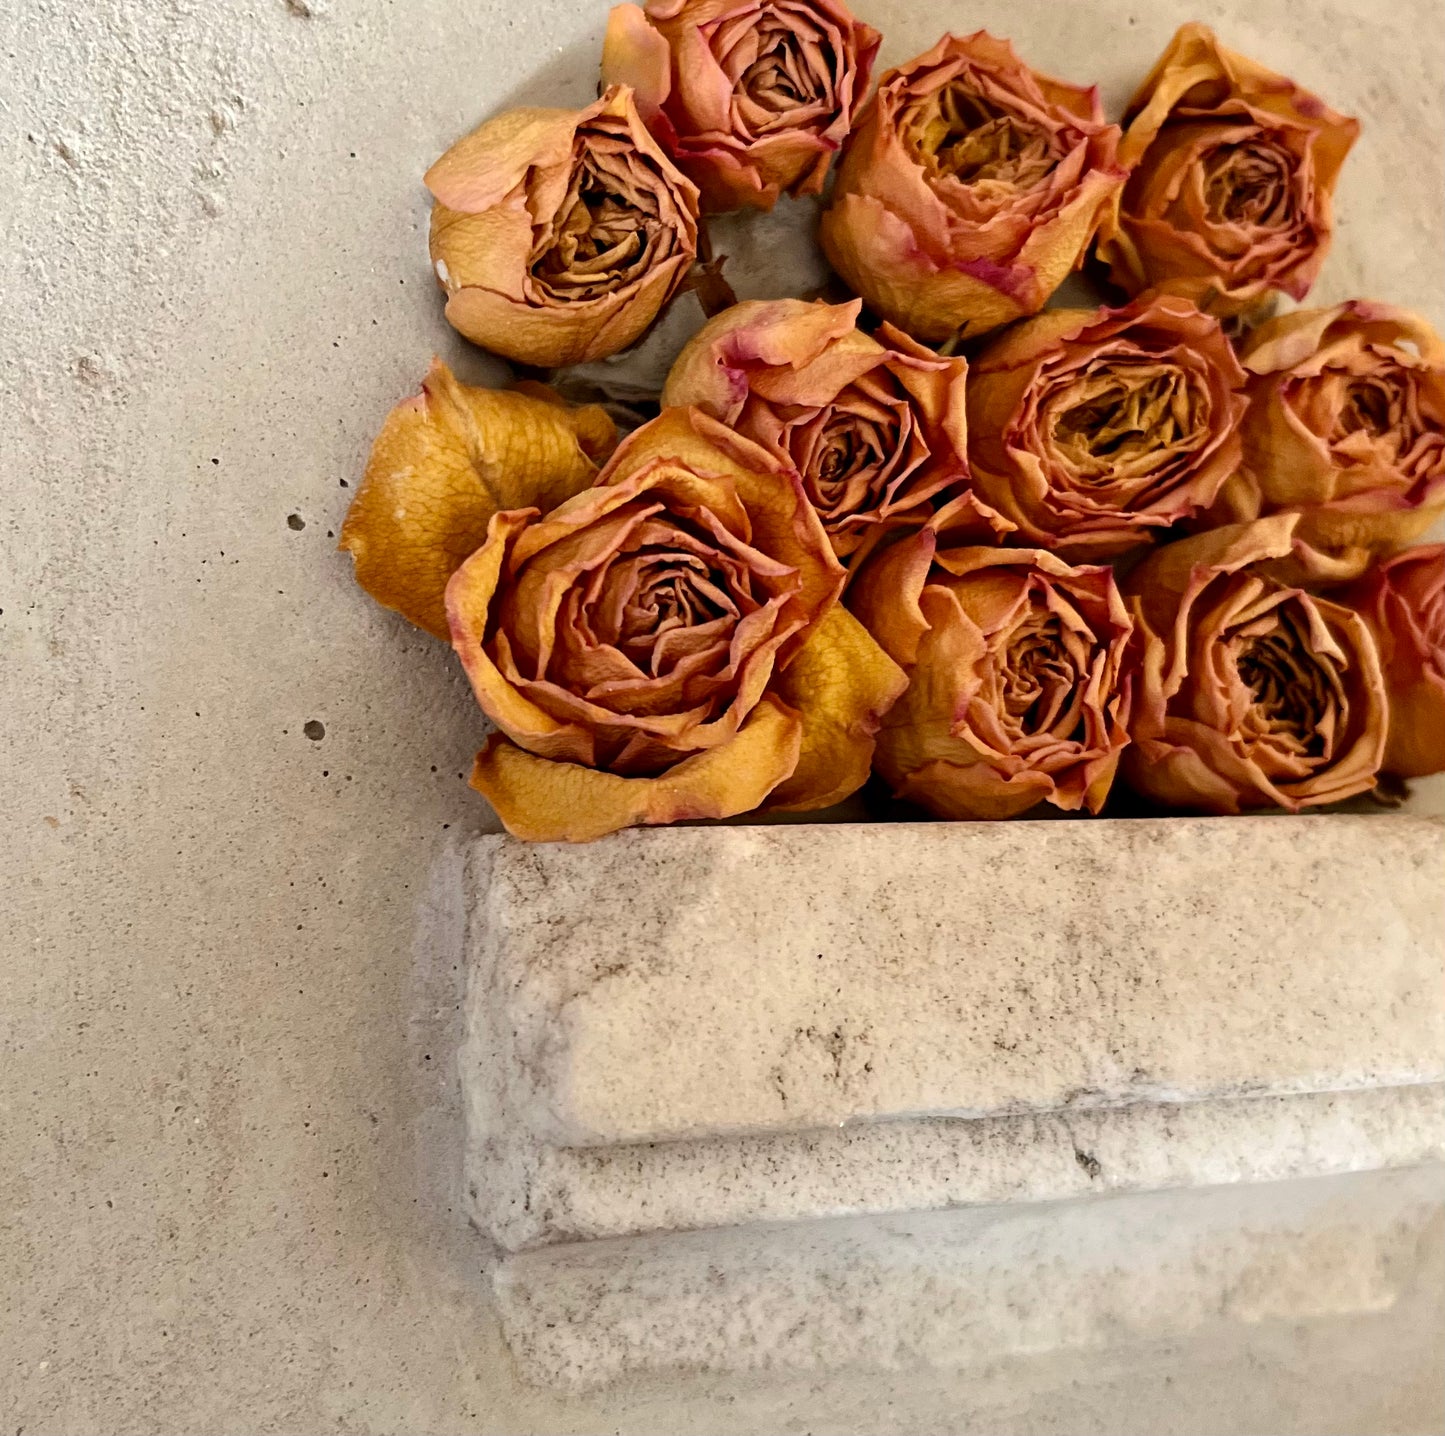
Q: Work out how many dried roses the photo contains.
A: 11